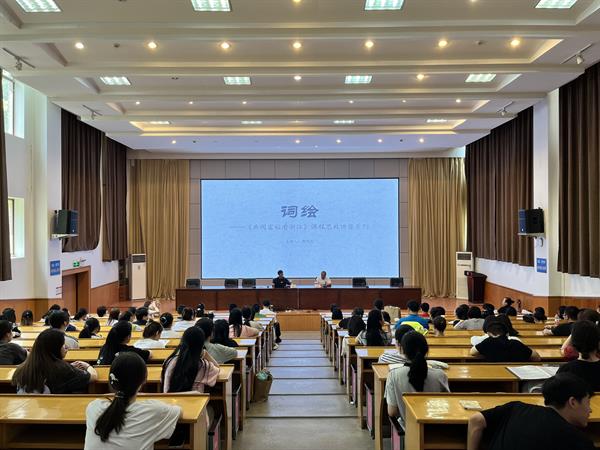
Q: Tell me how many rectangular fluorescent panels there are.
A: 12